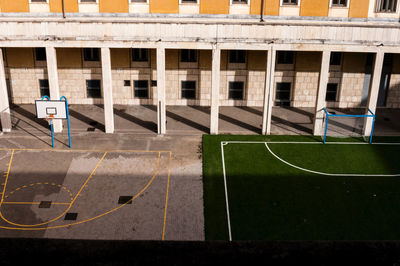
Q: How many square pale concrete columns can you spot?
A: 8